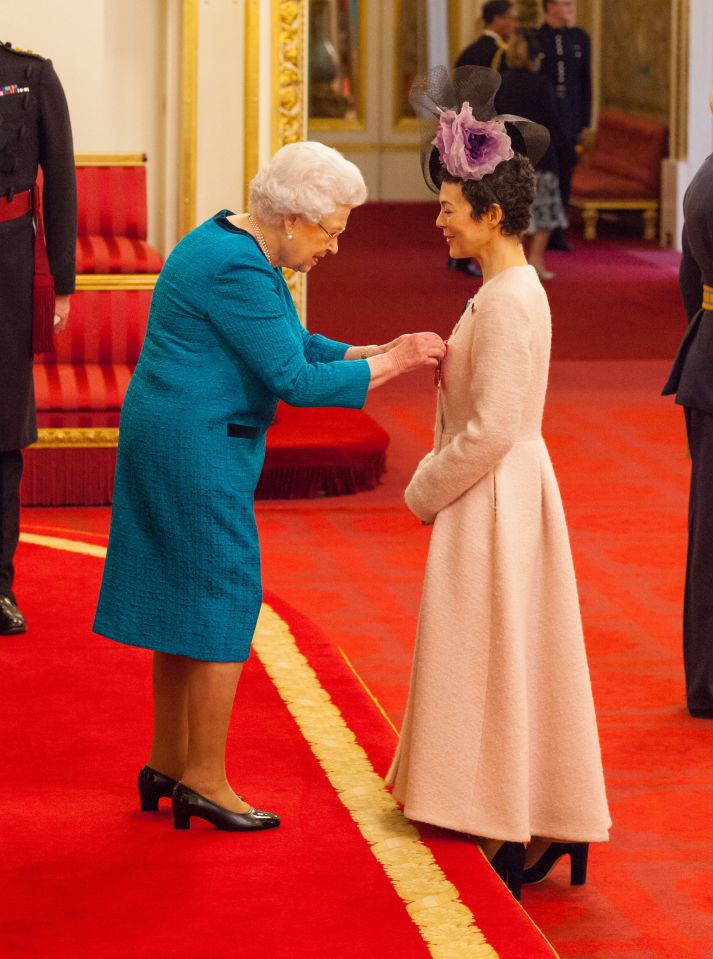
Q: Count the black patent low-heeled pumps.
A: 2